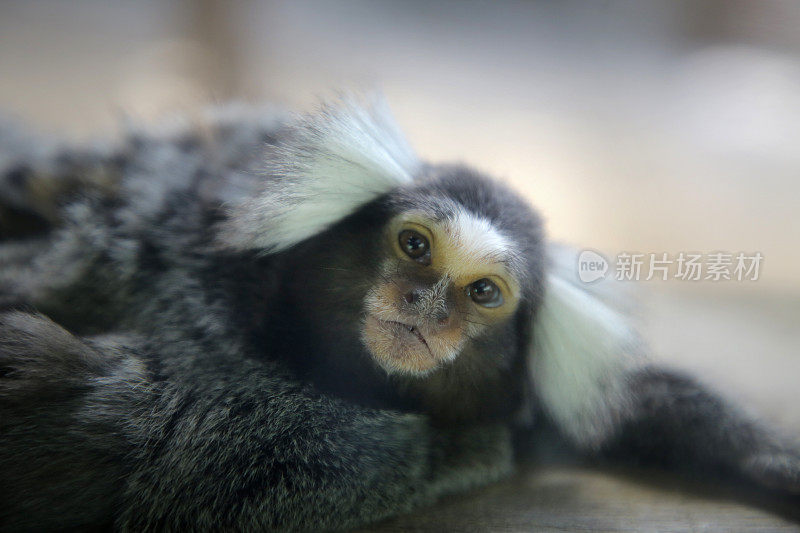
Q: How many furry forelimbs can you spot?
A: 2